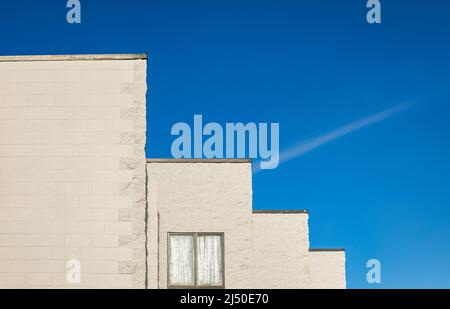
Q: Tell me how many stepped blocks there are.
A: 4